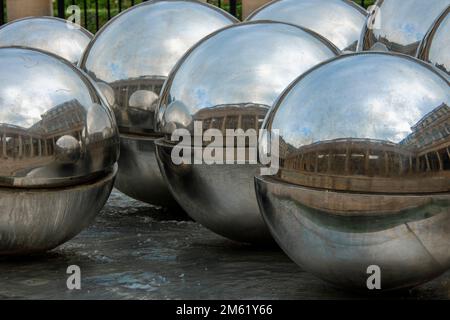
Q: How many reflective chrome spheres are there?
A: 8